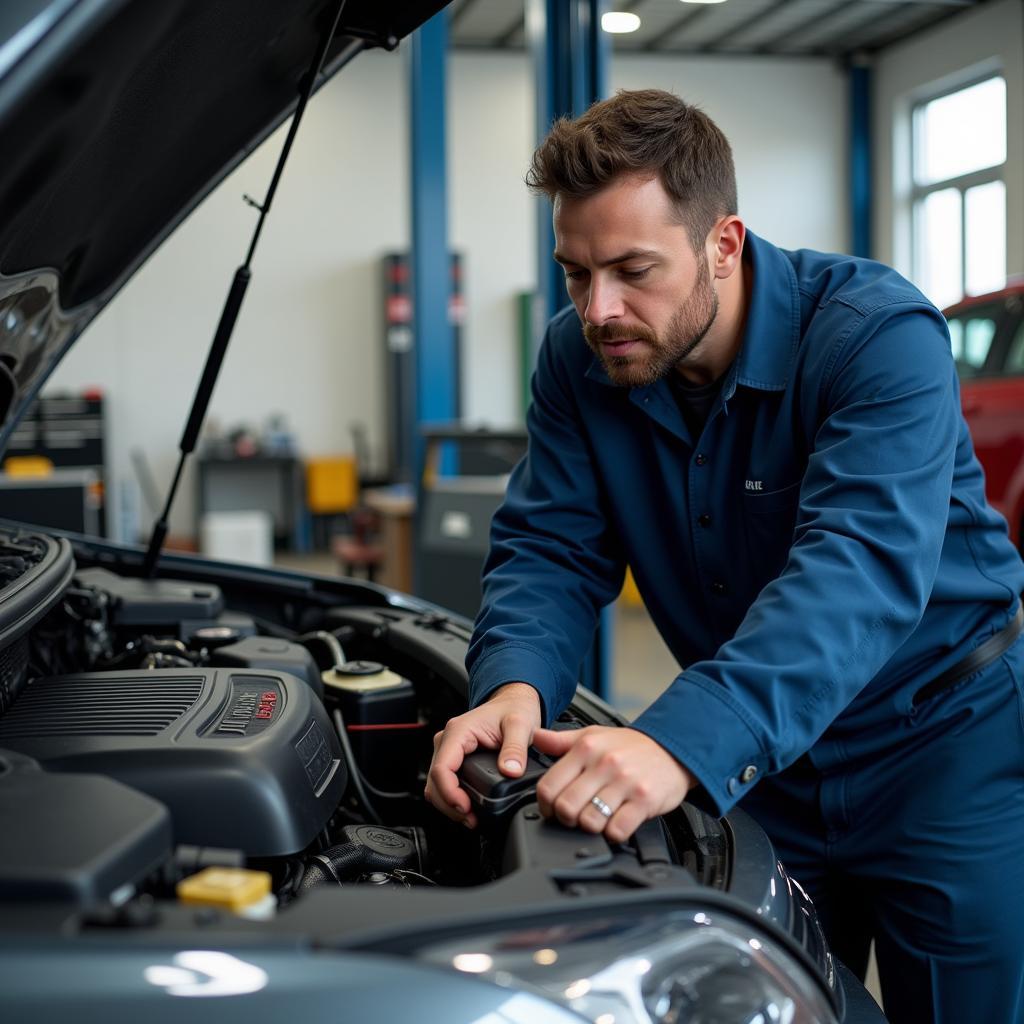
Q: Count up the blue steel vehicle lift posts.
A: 3